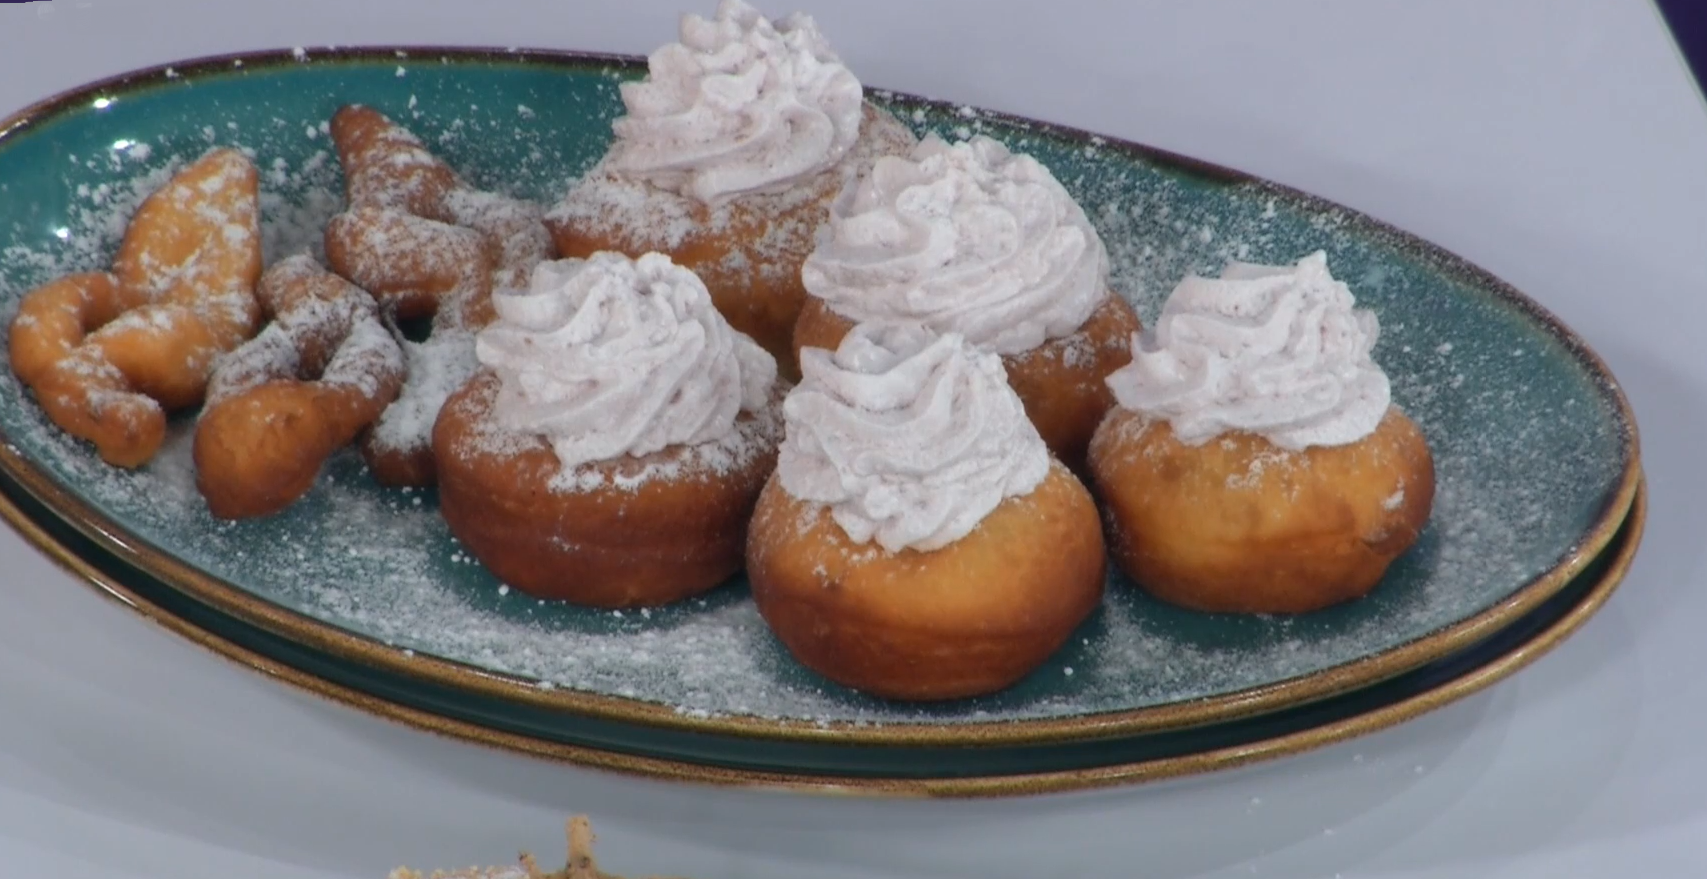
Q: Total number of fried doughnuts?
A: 5